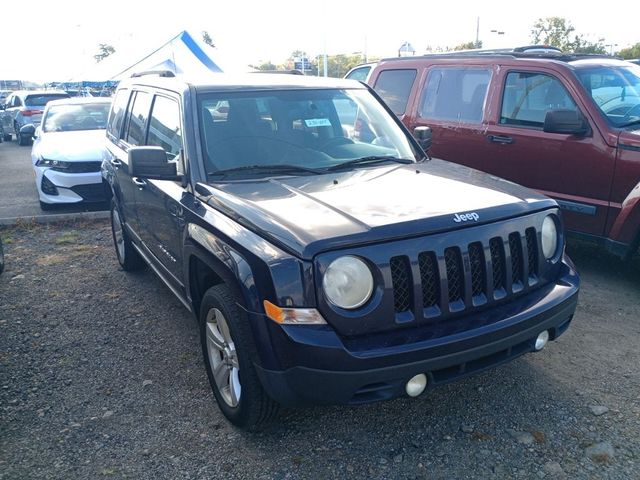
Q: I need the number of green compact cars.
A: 0